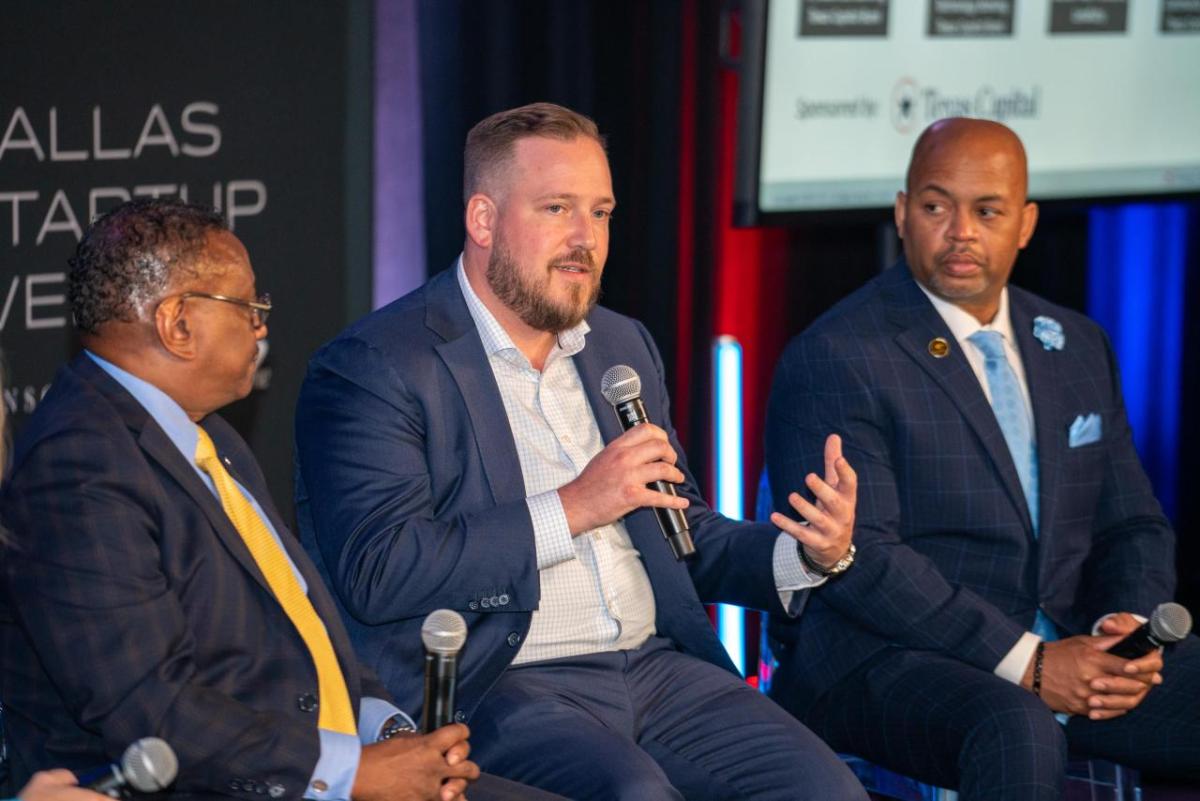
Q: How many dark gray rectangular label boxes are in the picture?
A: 4